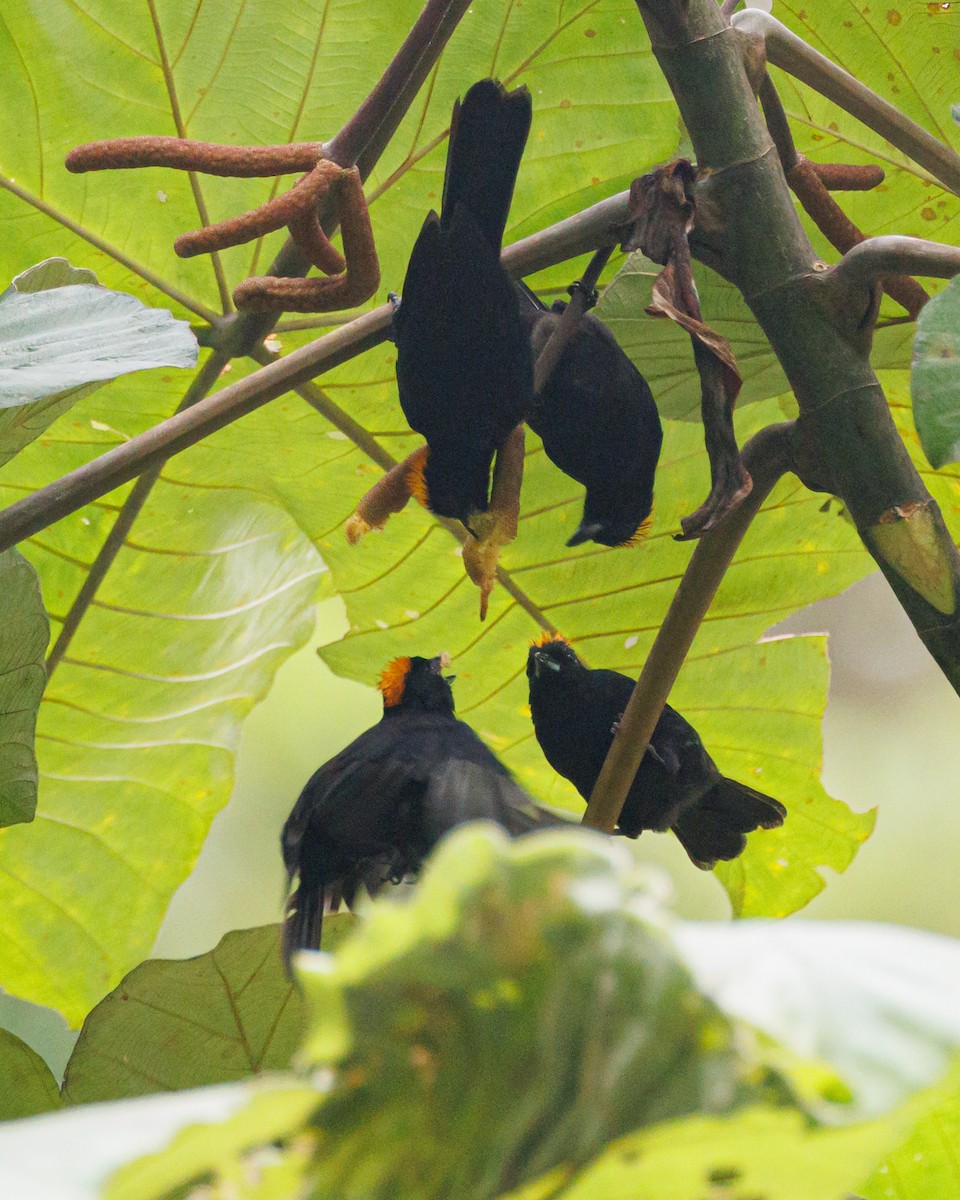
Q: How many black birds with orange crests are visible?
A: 4